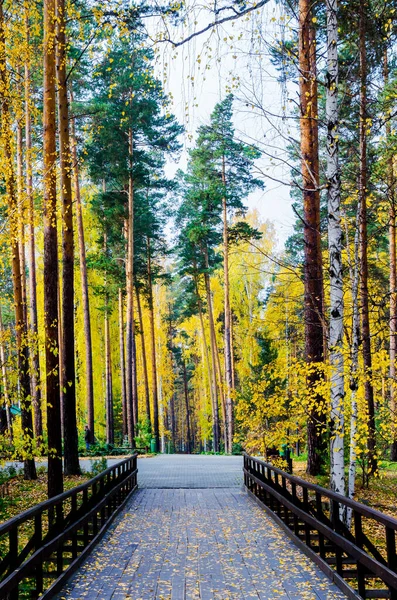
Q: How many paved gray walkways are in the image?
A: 1